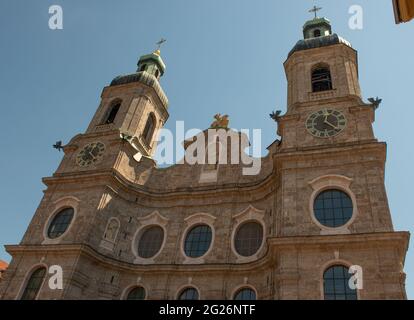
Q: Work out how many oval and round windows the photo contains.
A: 5